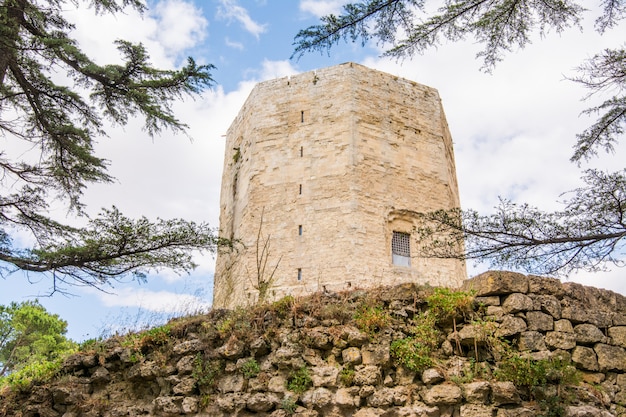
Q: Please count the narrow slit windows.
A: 5